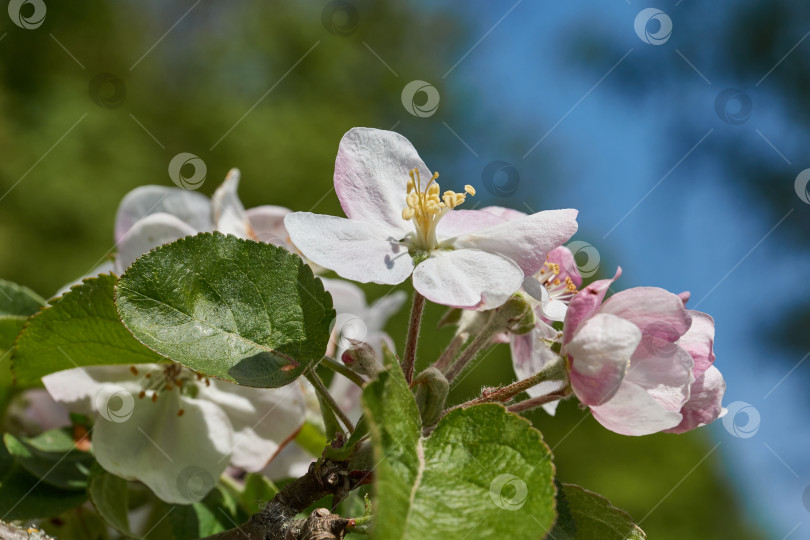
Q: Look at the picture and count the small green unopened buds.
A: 2